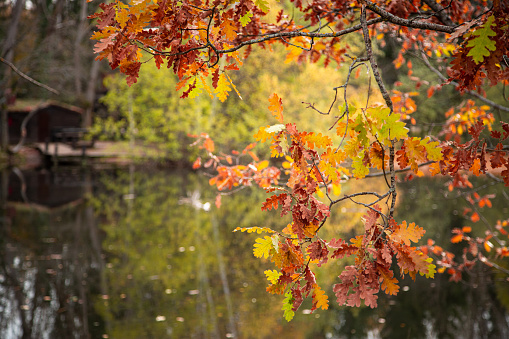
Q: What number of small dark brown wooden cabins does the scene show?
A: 1